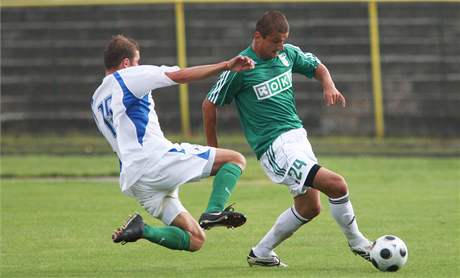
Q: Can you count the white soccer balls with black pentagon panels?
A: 1